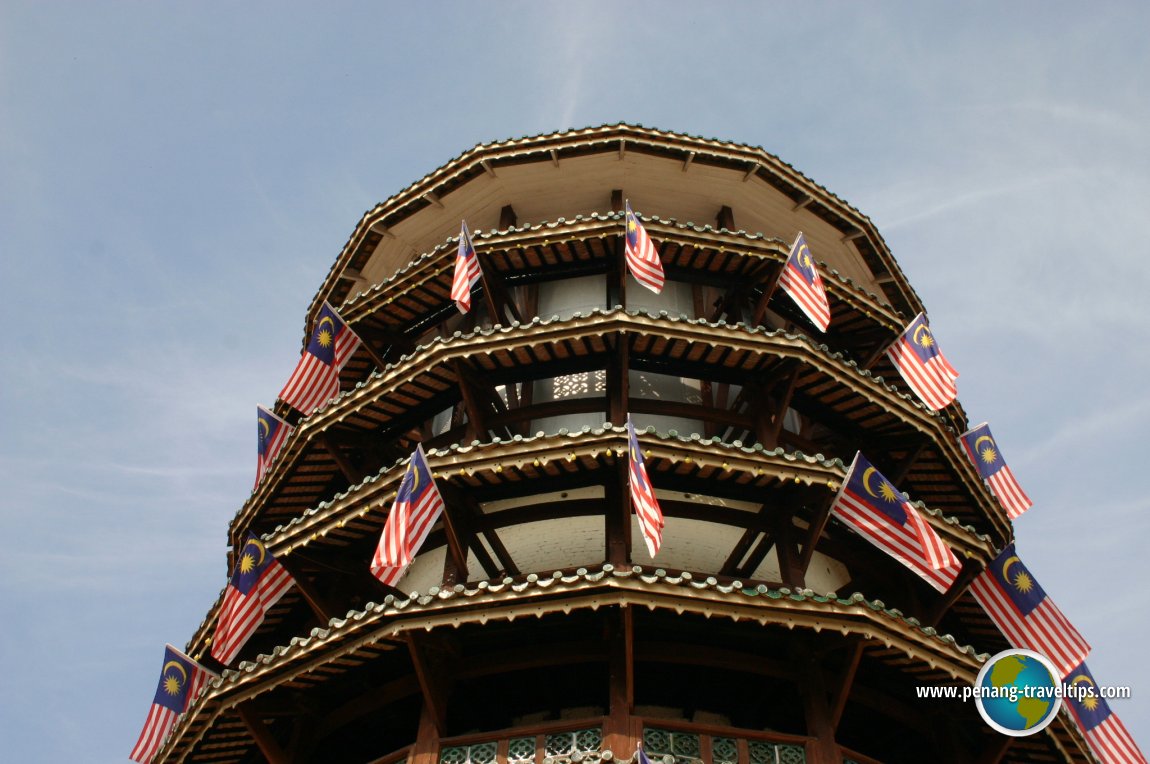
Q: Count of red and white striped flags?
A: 14